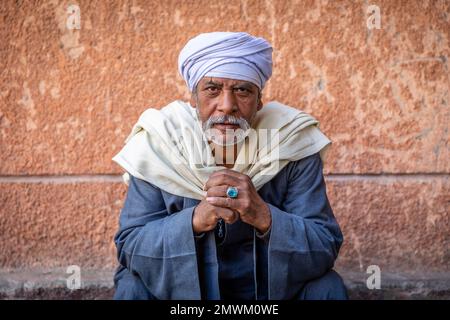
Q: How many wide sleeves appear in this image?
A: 2